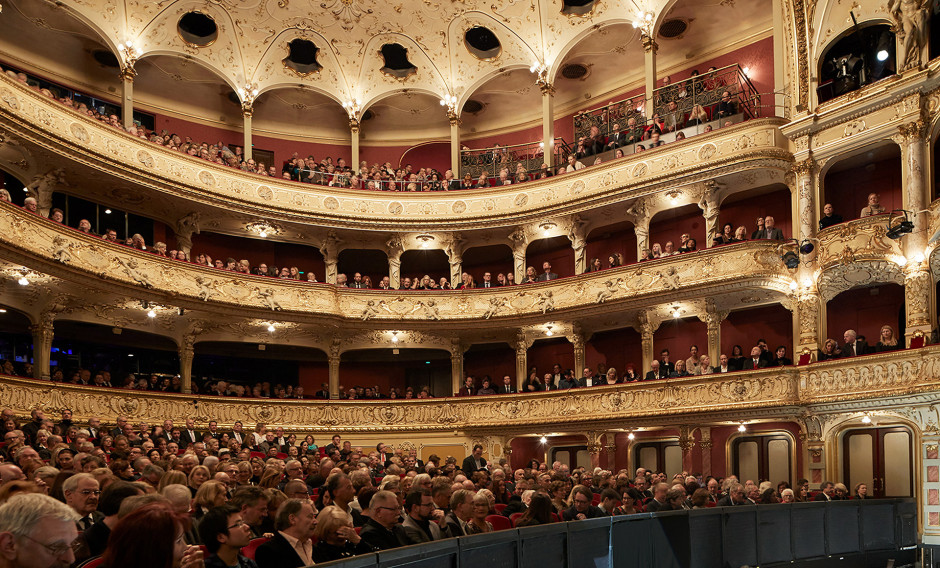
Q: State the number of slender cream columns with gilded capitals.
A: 6